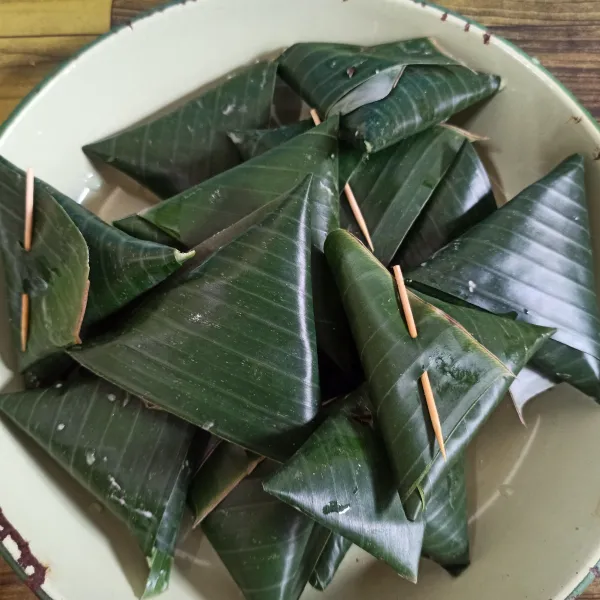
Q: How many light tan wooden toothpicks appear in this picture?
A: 3